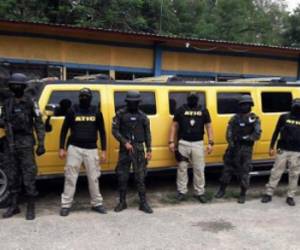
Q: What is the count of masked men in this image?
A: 6